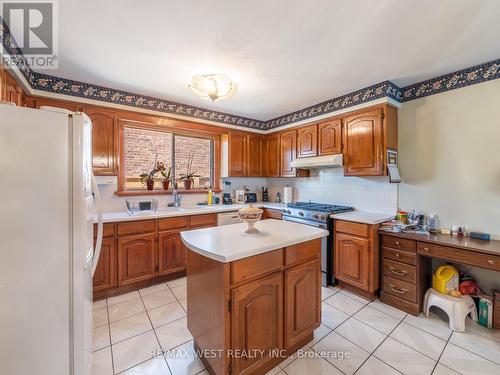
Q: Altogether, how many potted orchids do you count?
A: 3